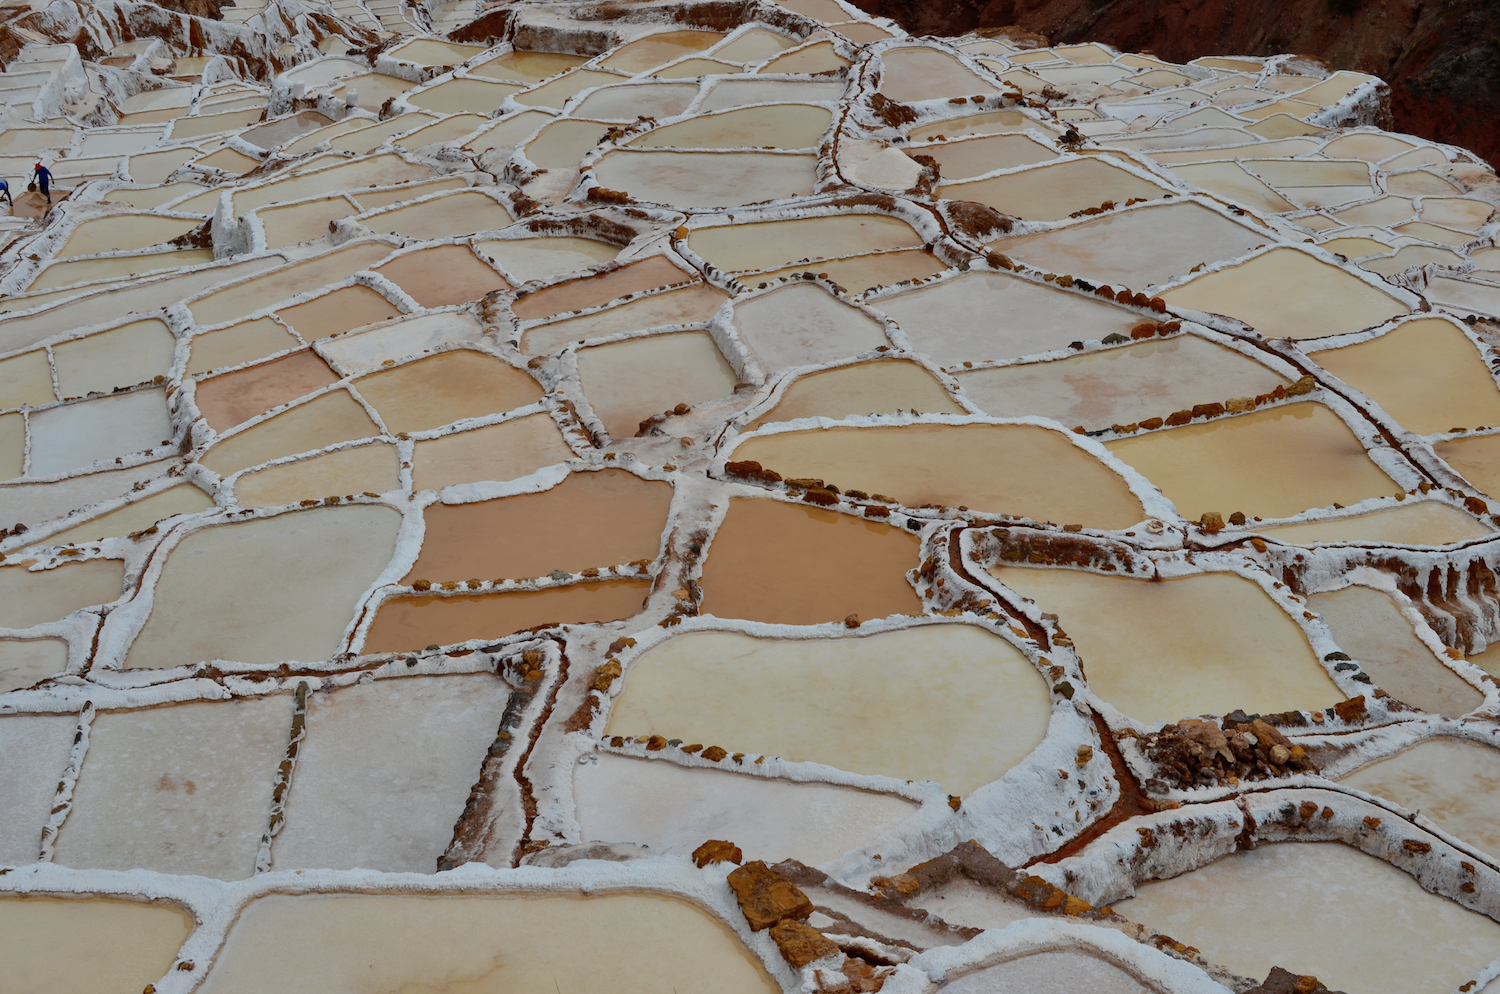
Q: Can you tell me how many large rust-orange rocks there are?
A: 3